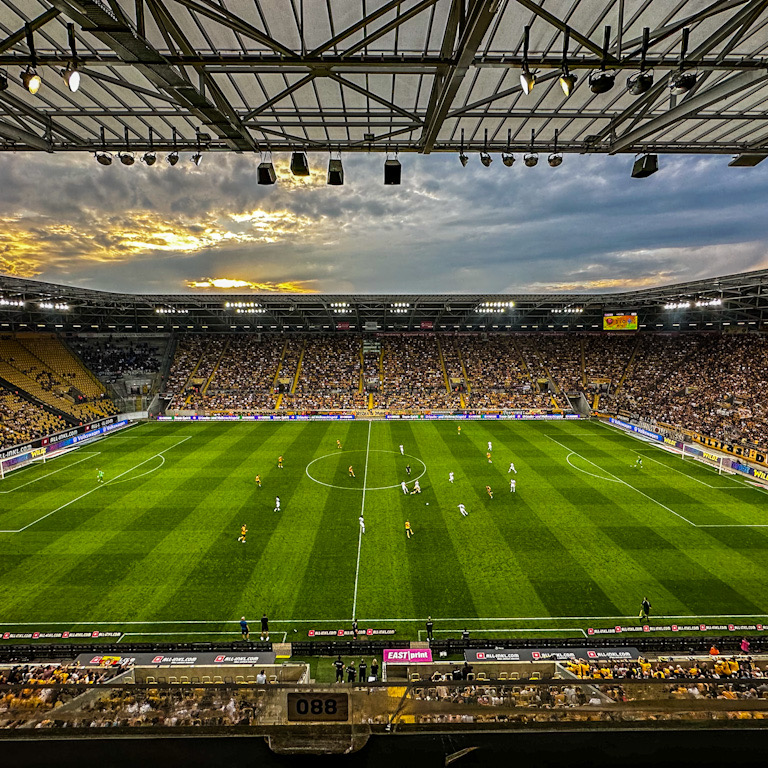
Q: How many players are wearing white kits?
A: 10